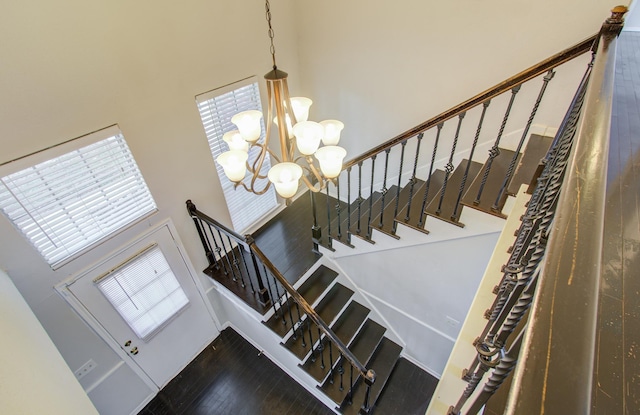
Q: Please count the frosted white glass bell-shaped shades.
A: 9